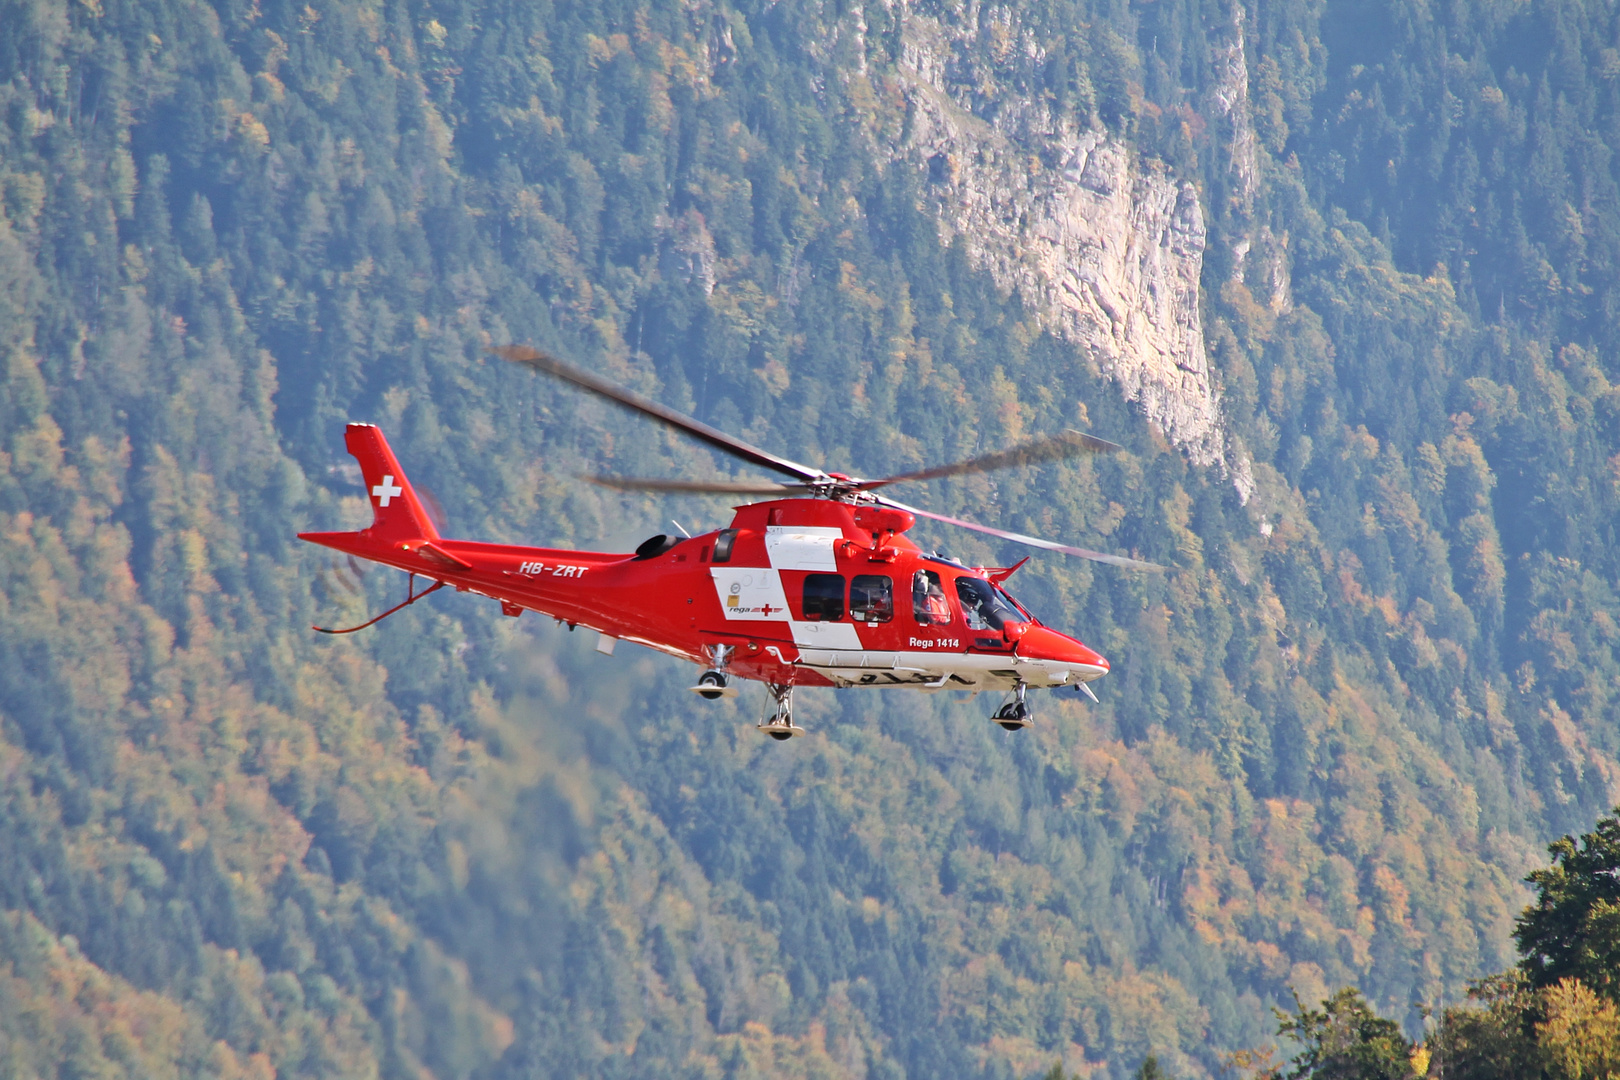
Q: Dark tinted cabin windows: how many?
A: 2